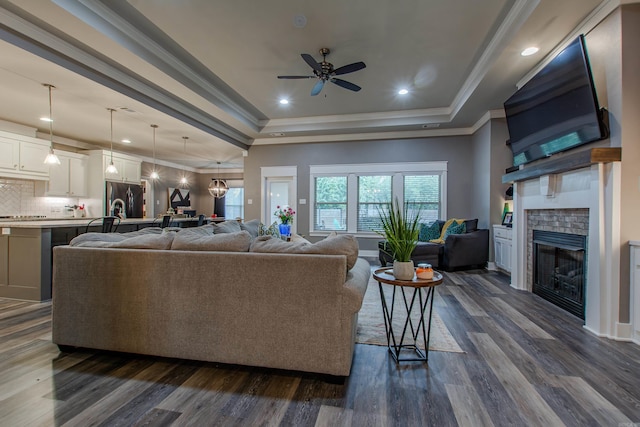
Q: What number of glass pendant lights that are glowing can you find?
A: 4